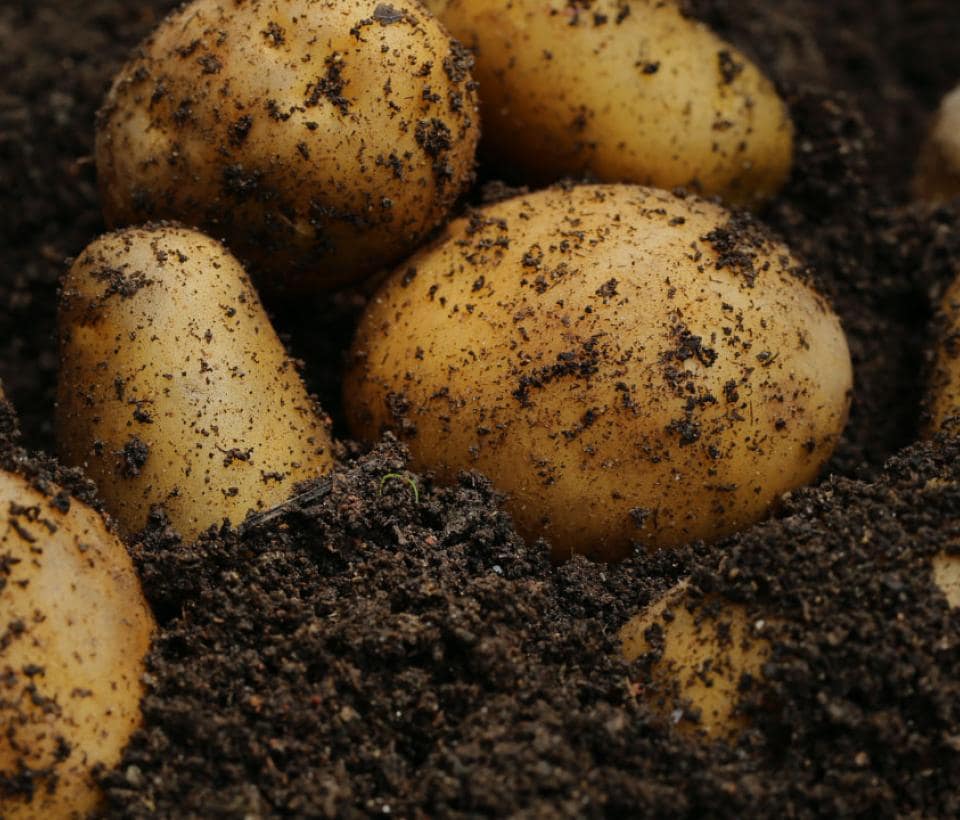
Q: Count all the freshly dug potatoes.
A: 9